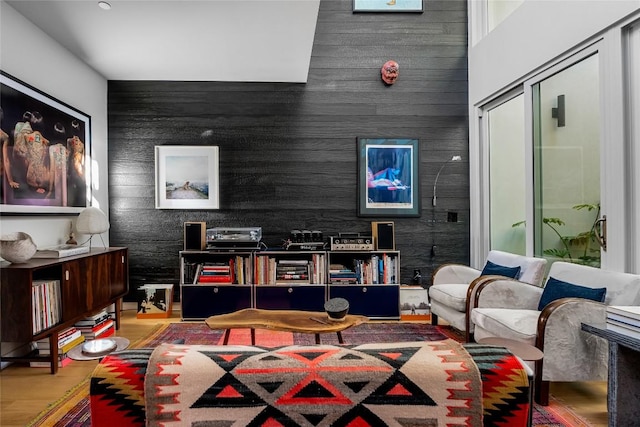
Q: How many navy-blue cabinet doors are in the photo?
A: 3